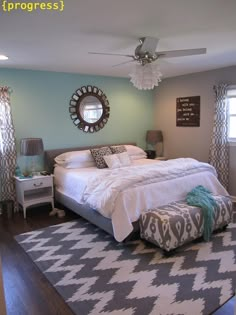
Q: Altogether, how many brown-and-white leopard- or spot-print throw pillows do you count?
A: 2